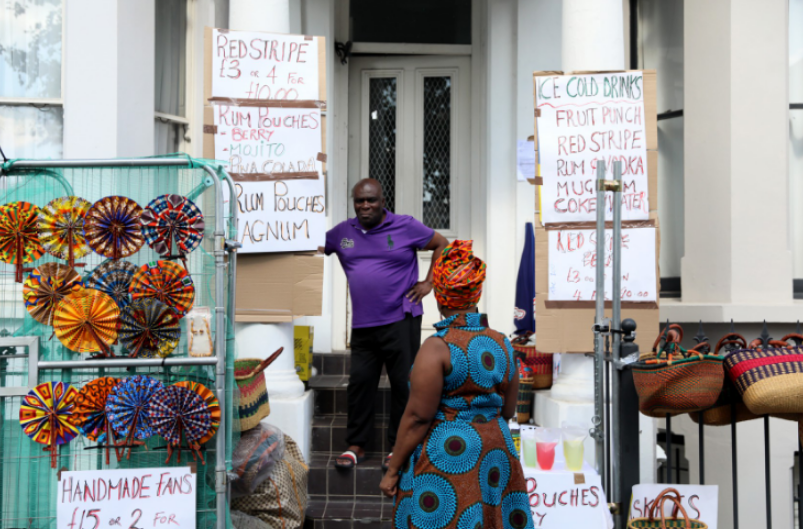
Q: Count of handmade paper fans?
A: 14